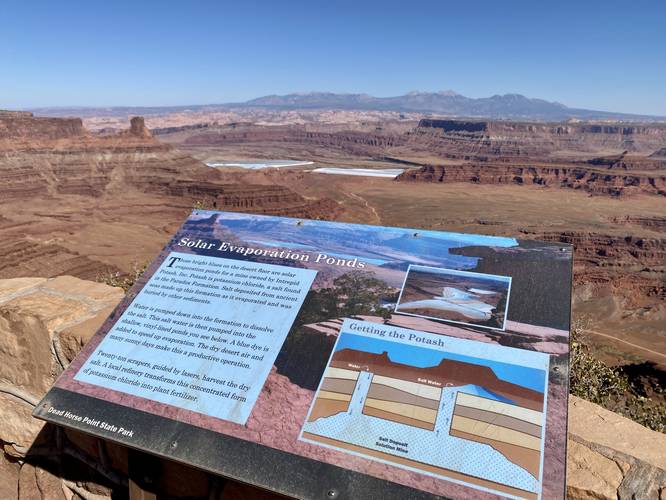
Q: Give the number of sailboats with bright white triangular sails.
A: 0